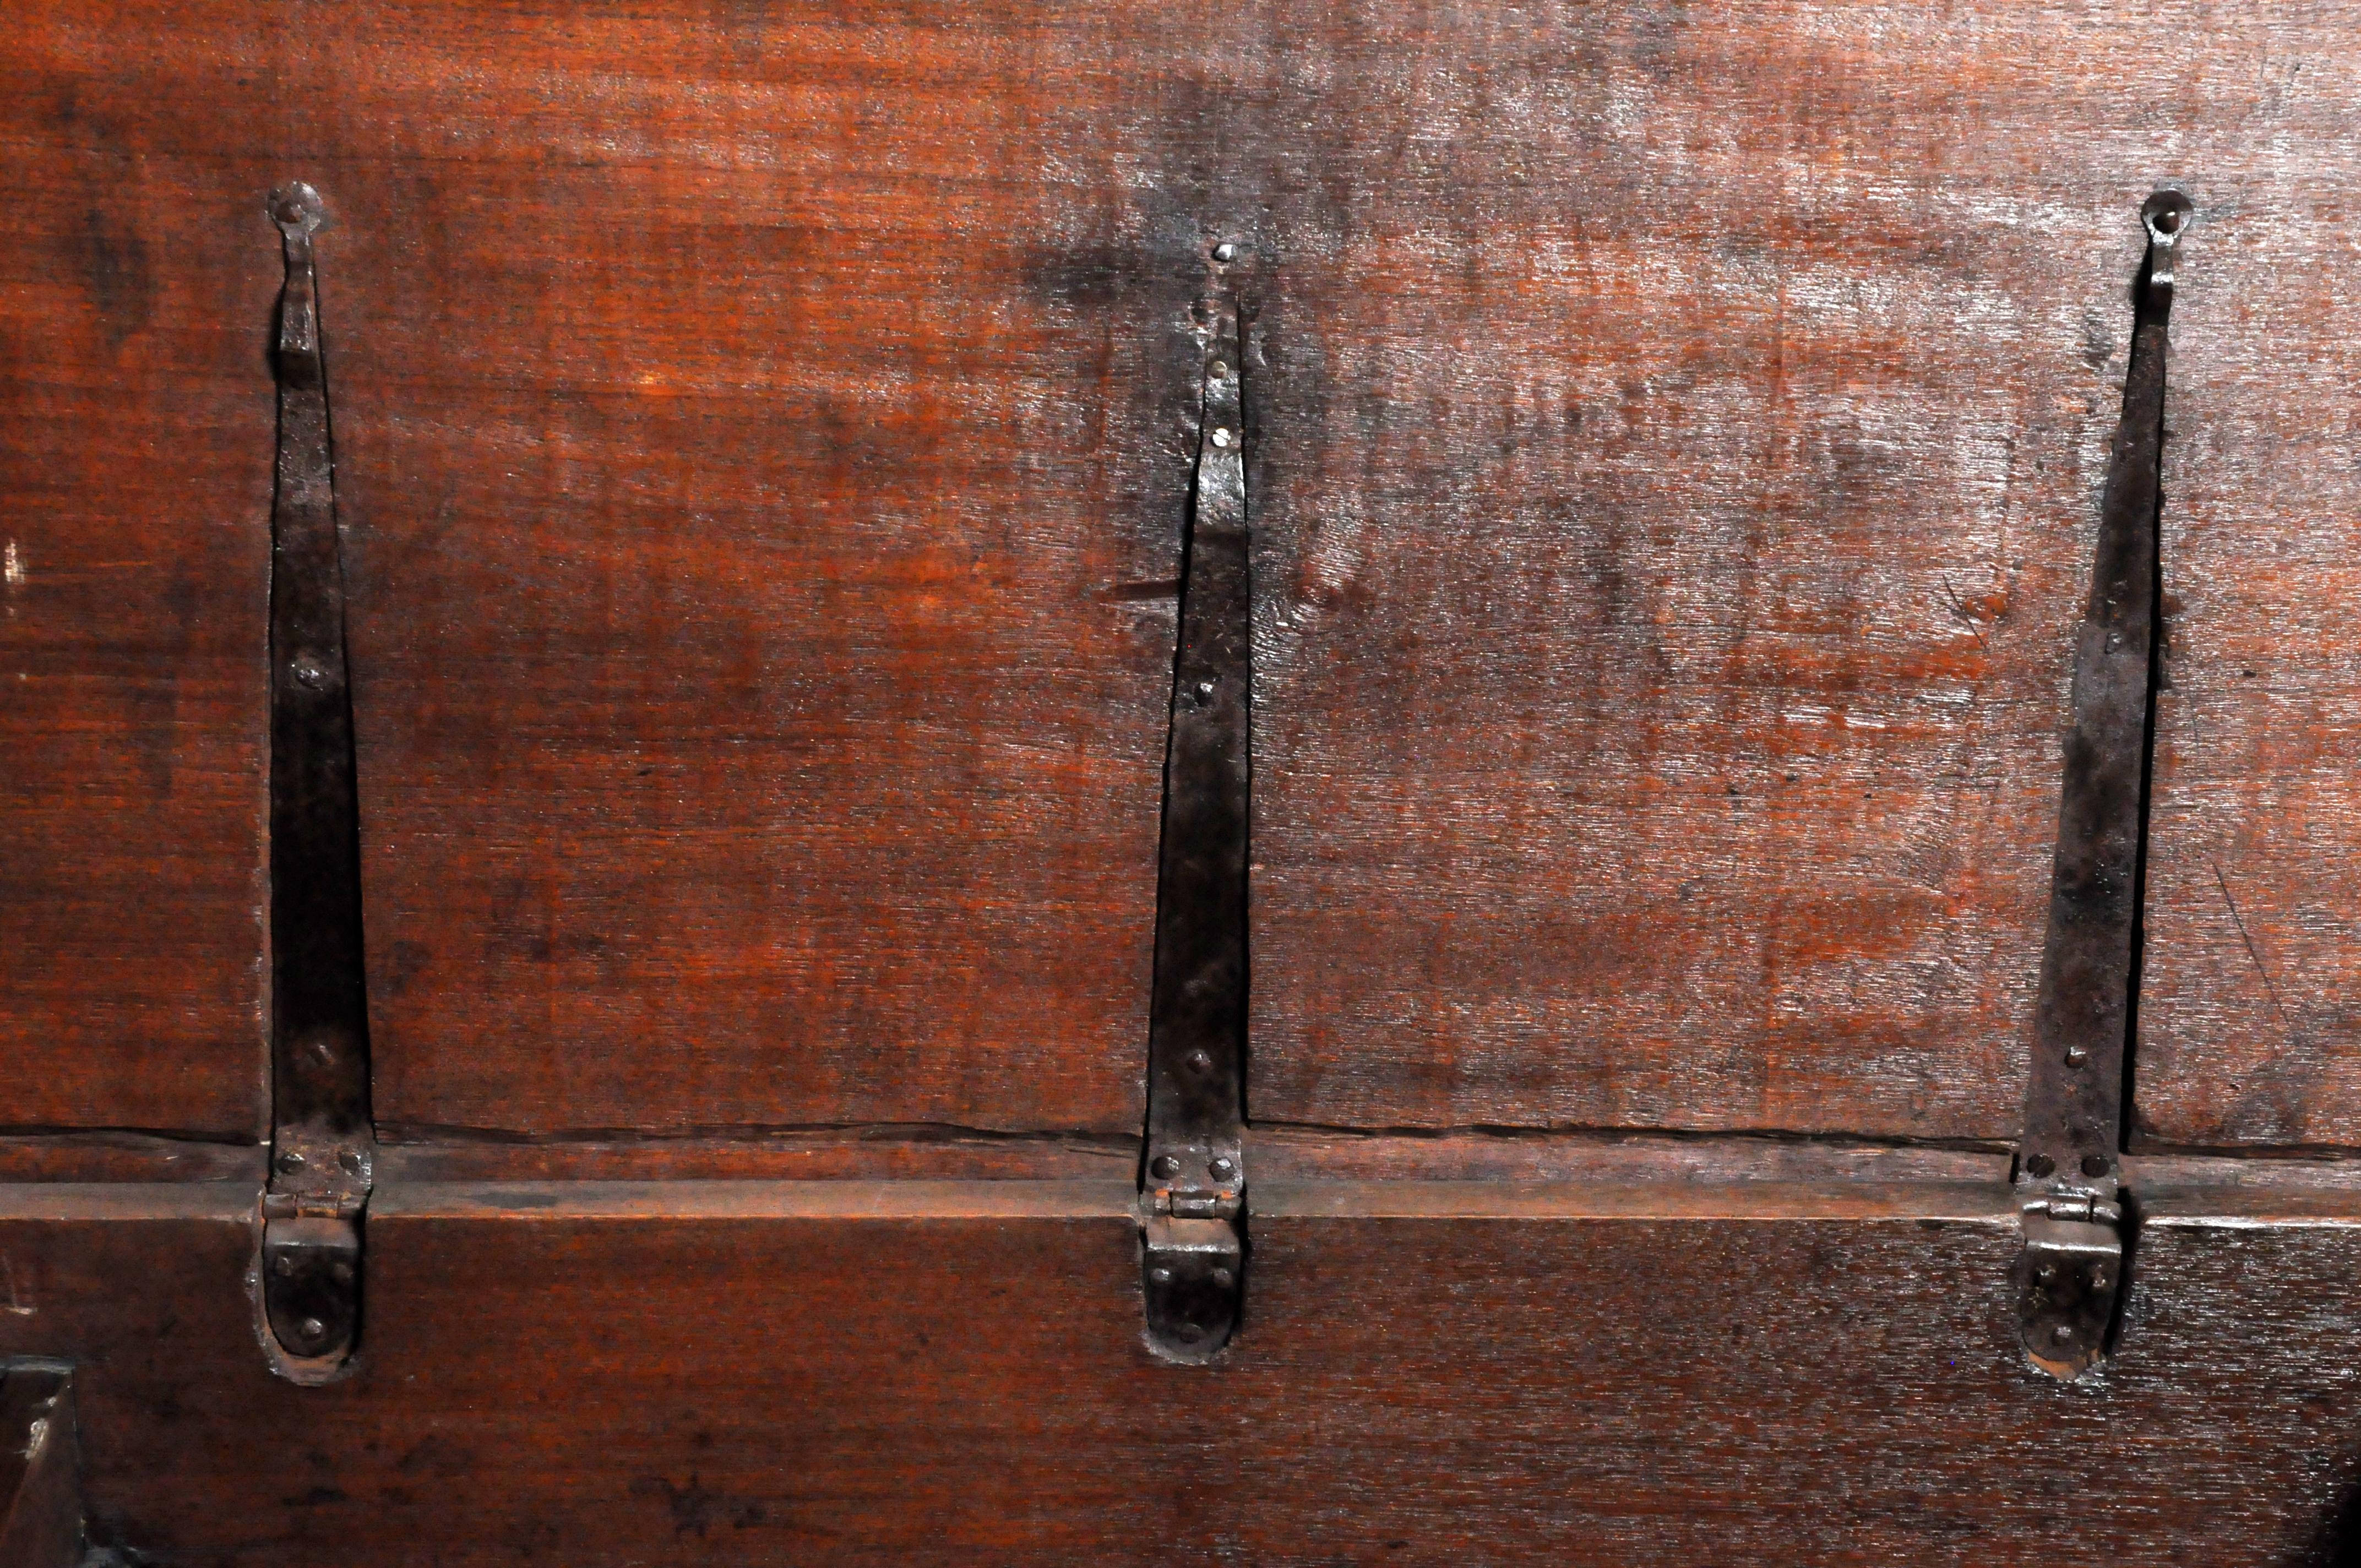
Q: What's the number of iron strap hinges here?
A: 3